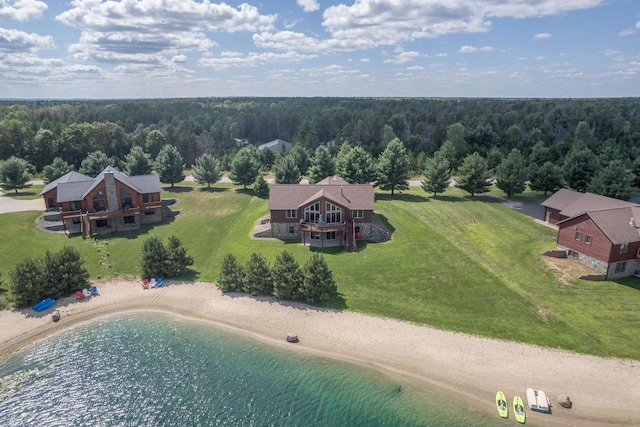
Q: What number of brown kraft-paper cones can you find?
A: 0